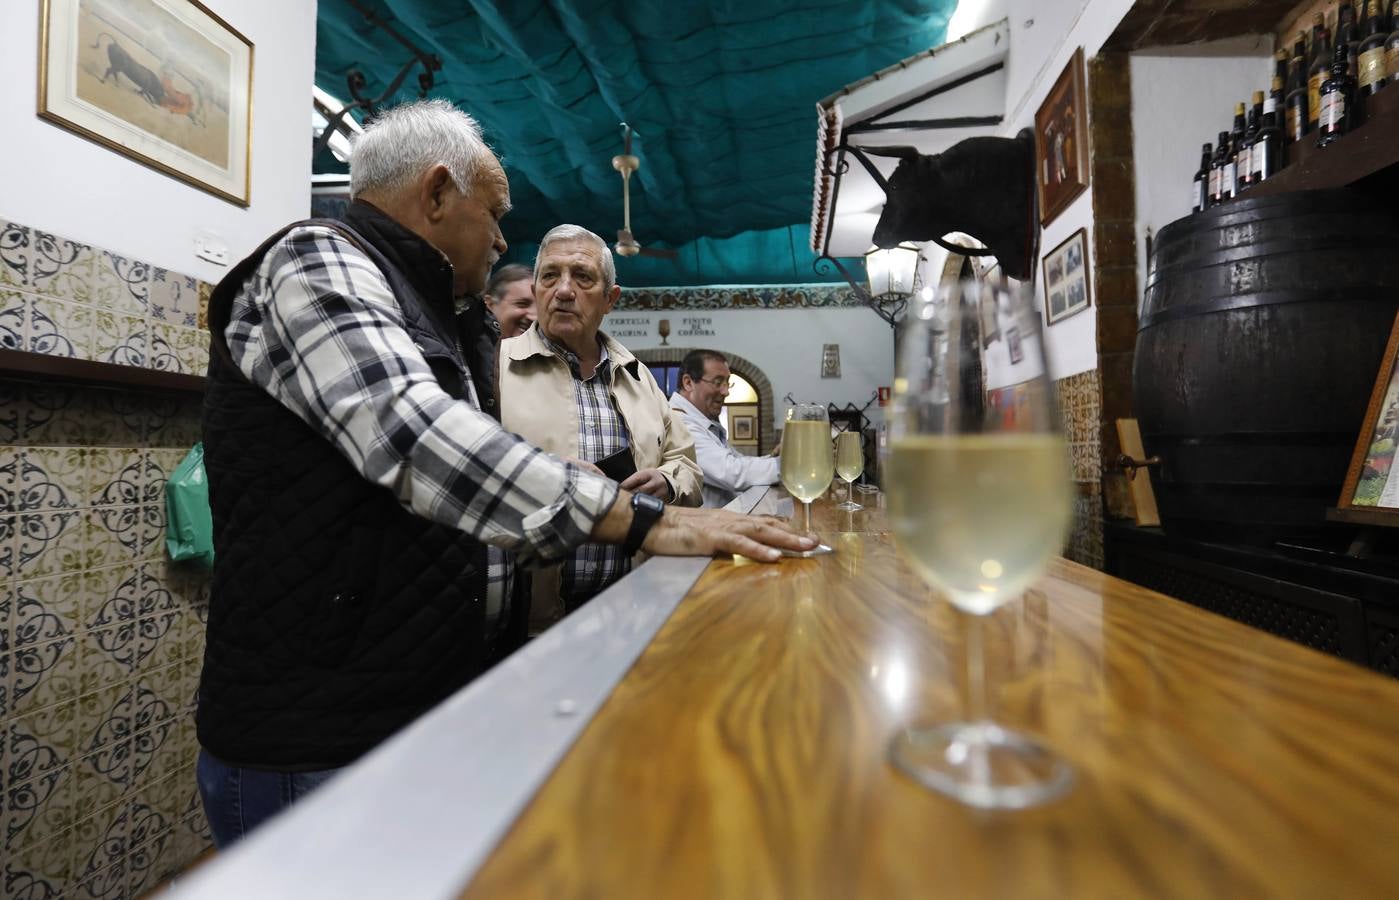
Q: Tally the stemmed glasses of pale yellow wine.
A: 3